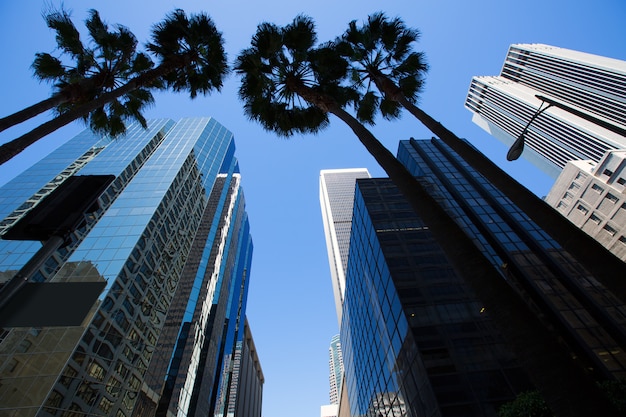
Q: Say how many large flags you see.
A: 0